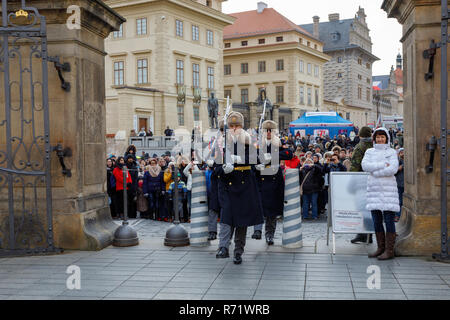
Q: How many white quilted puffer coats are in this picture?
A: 1